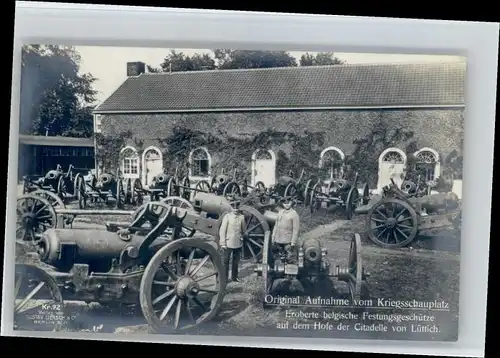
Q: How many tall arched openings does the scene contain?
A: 7